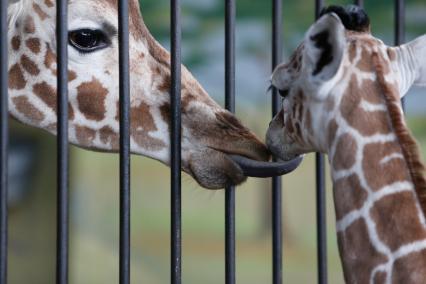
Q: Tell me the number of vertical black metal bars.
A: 9